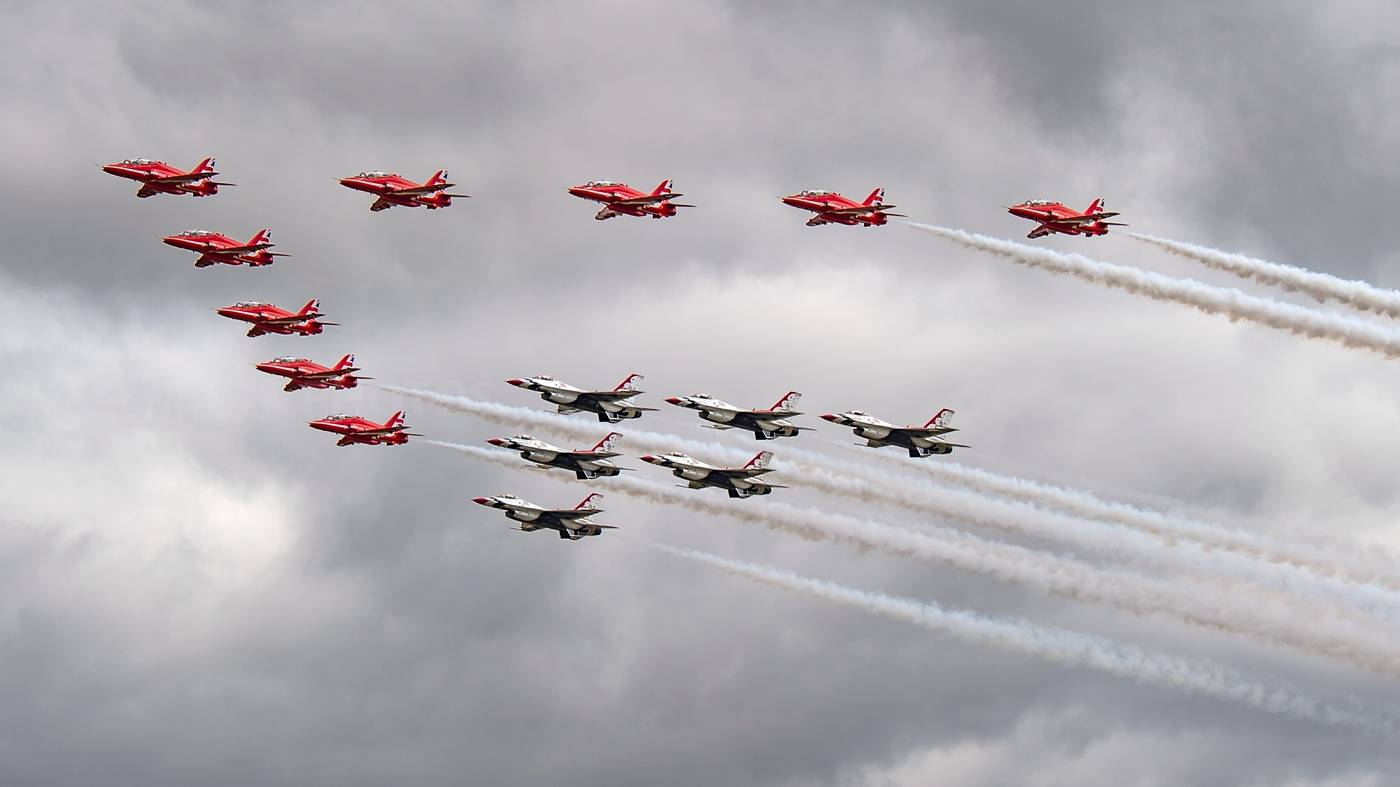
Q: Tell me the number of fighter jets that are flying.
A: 15